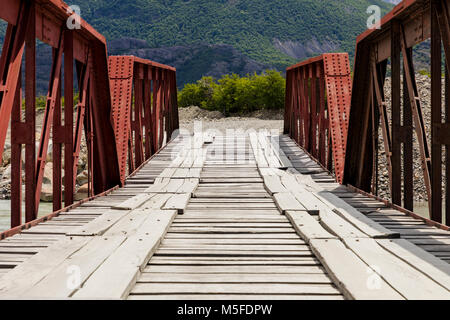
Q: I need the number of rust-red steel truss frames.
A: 4